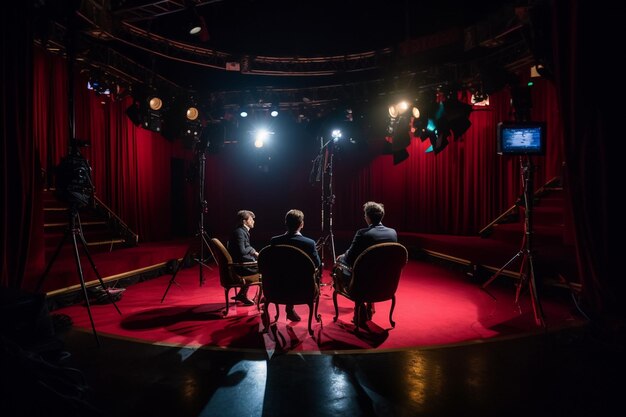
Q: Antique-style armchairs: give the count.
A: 3